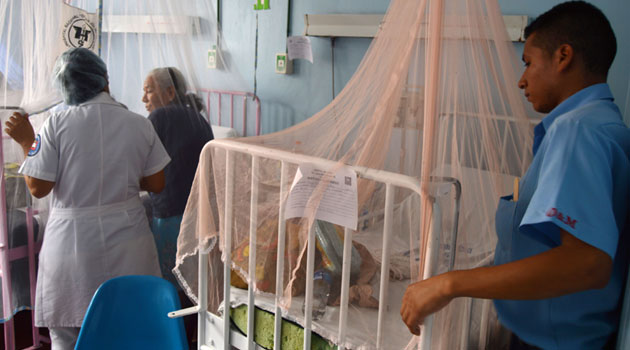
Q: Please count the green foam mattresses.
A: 1